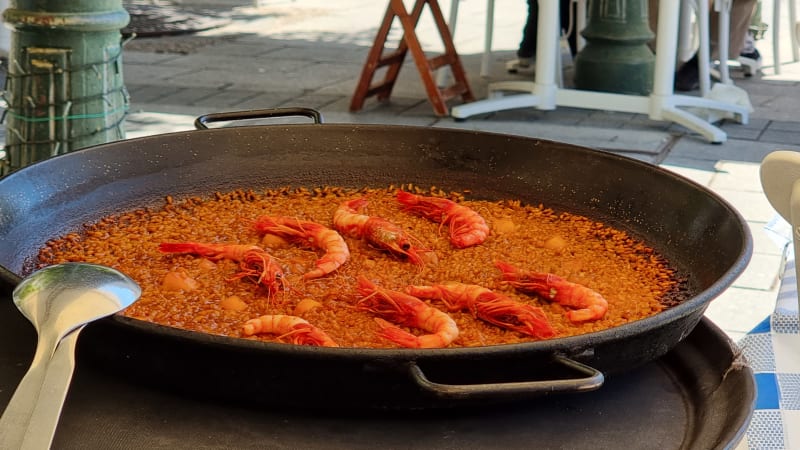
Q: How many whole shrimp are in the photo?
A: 8